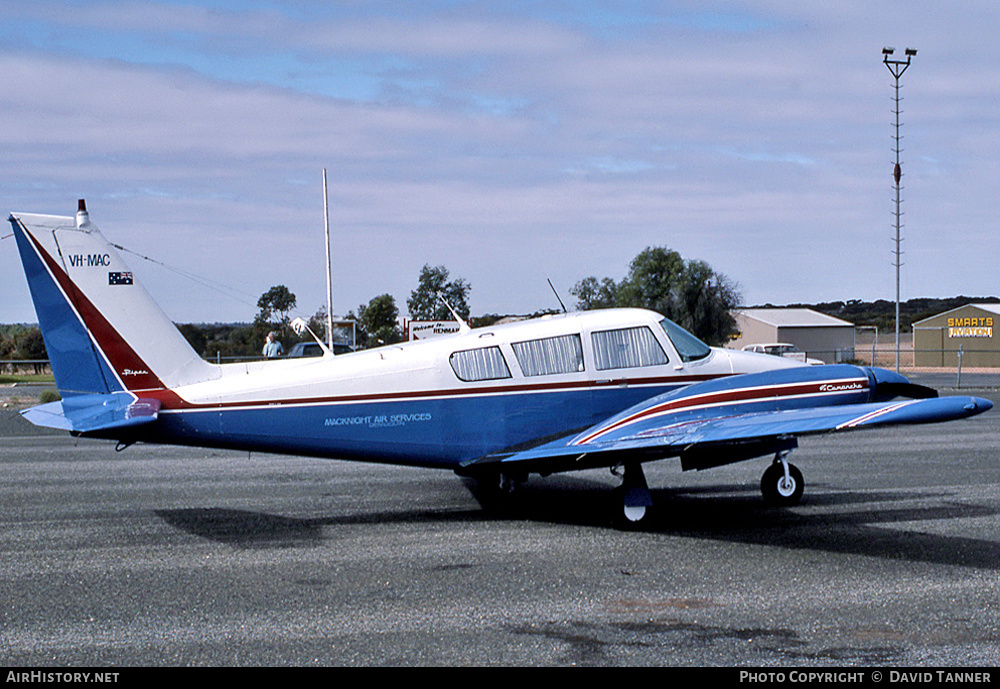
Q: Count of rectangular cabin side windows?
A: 3